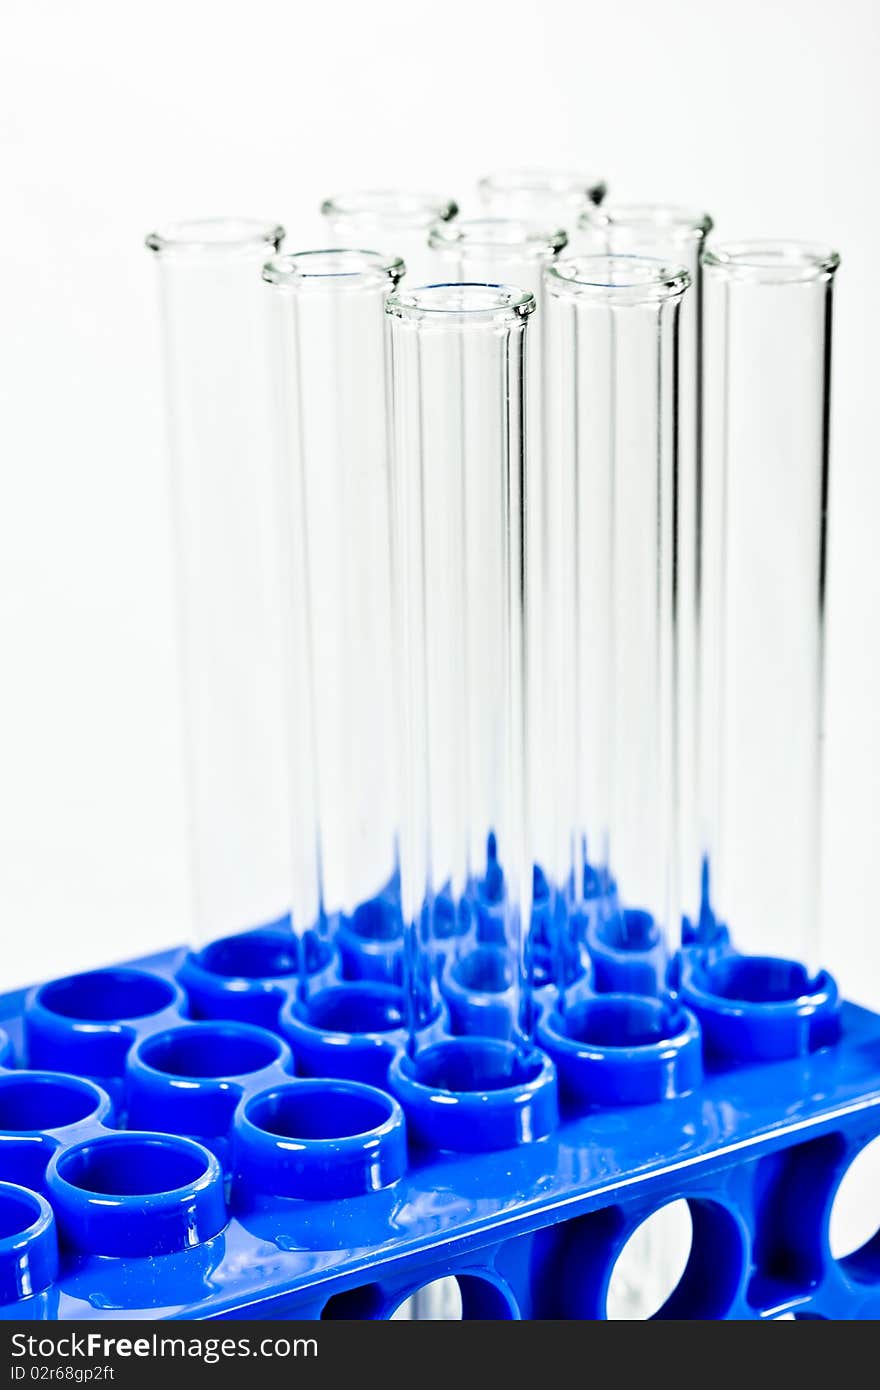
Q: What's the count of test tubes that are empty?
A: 9